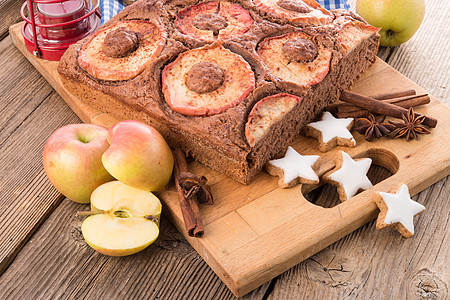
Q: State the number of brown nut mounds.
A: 5